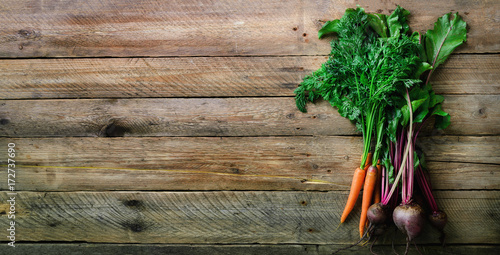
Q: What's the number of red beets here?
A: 3